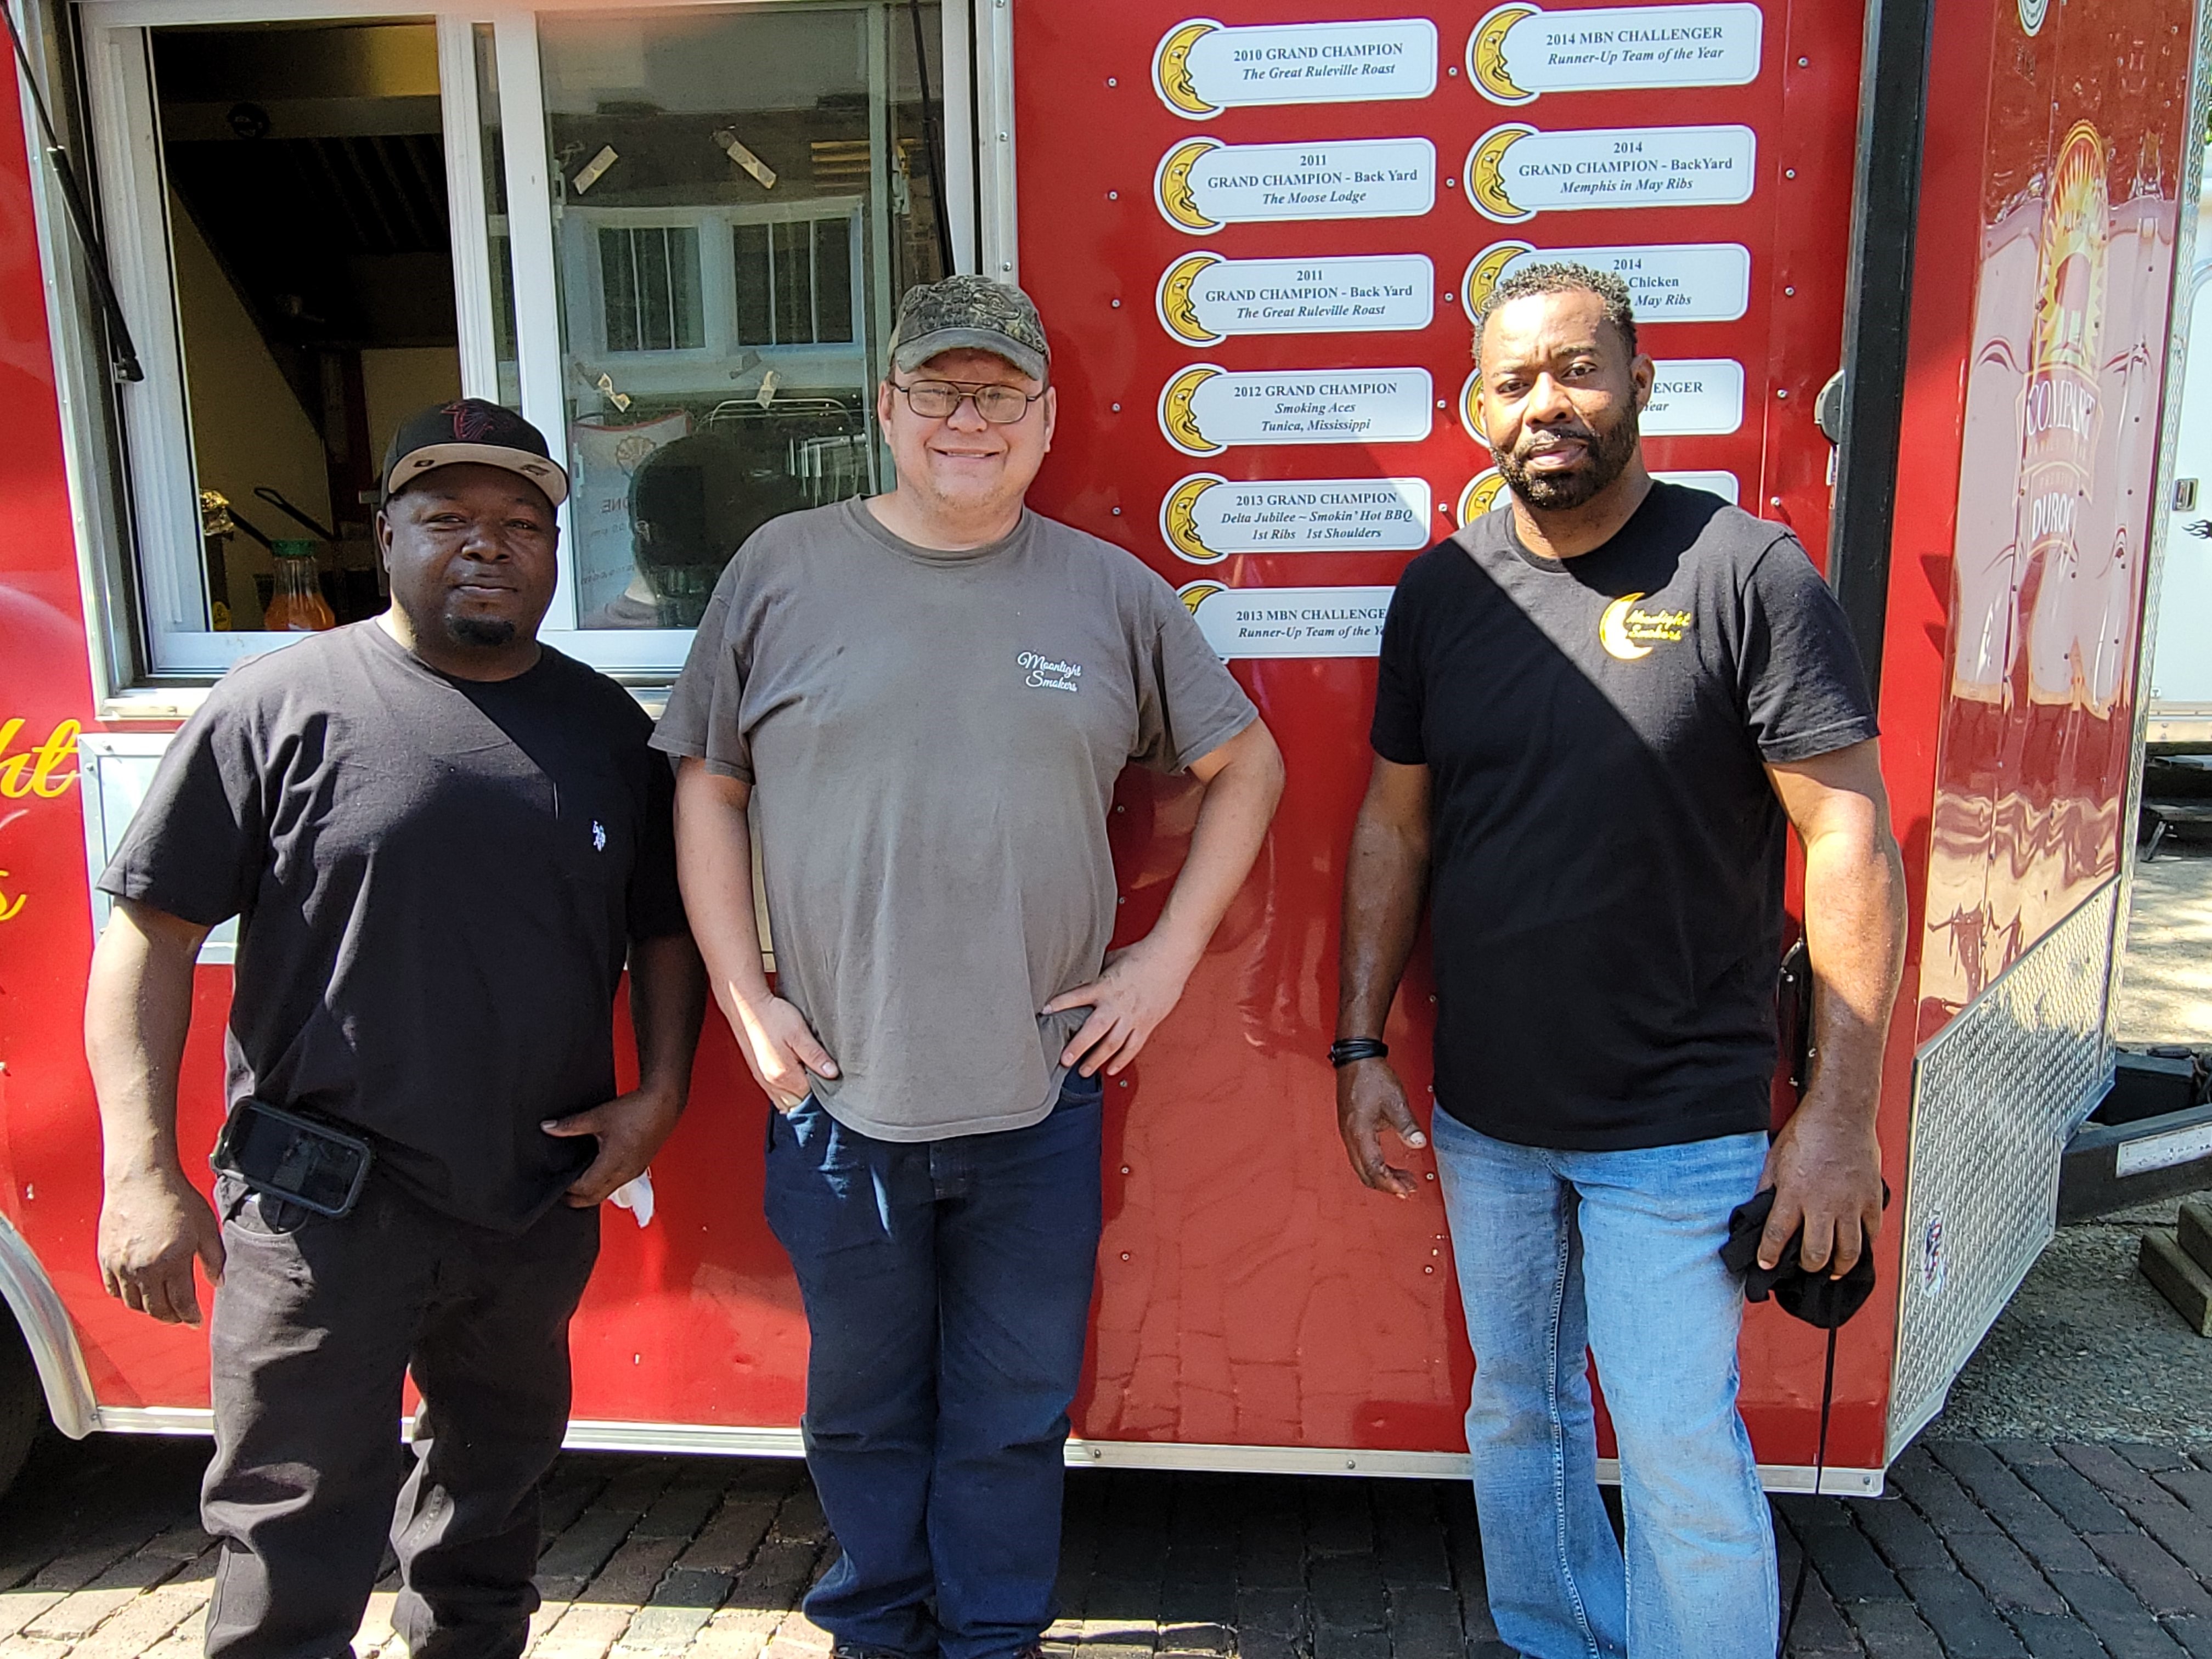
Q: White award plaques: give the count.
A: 11